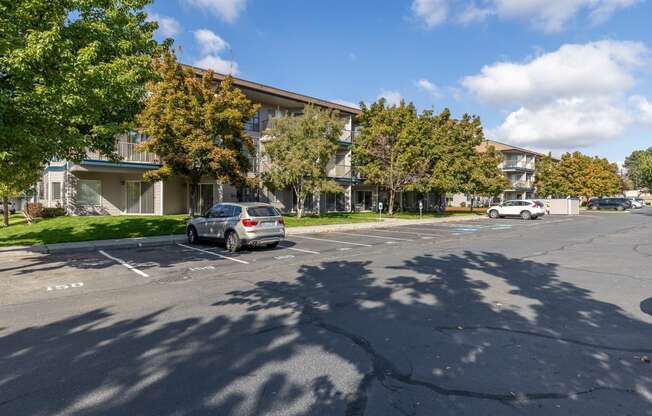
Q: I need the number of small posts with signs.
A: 2